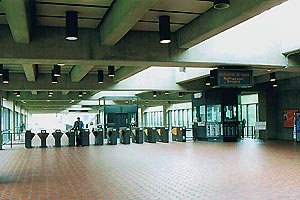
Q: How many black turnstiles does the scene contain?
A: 12